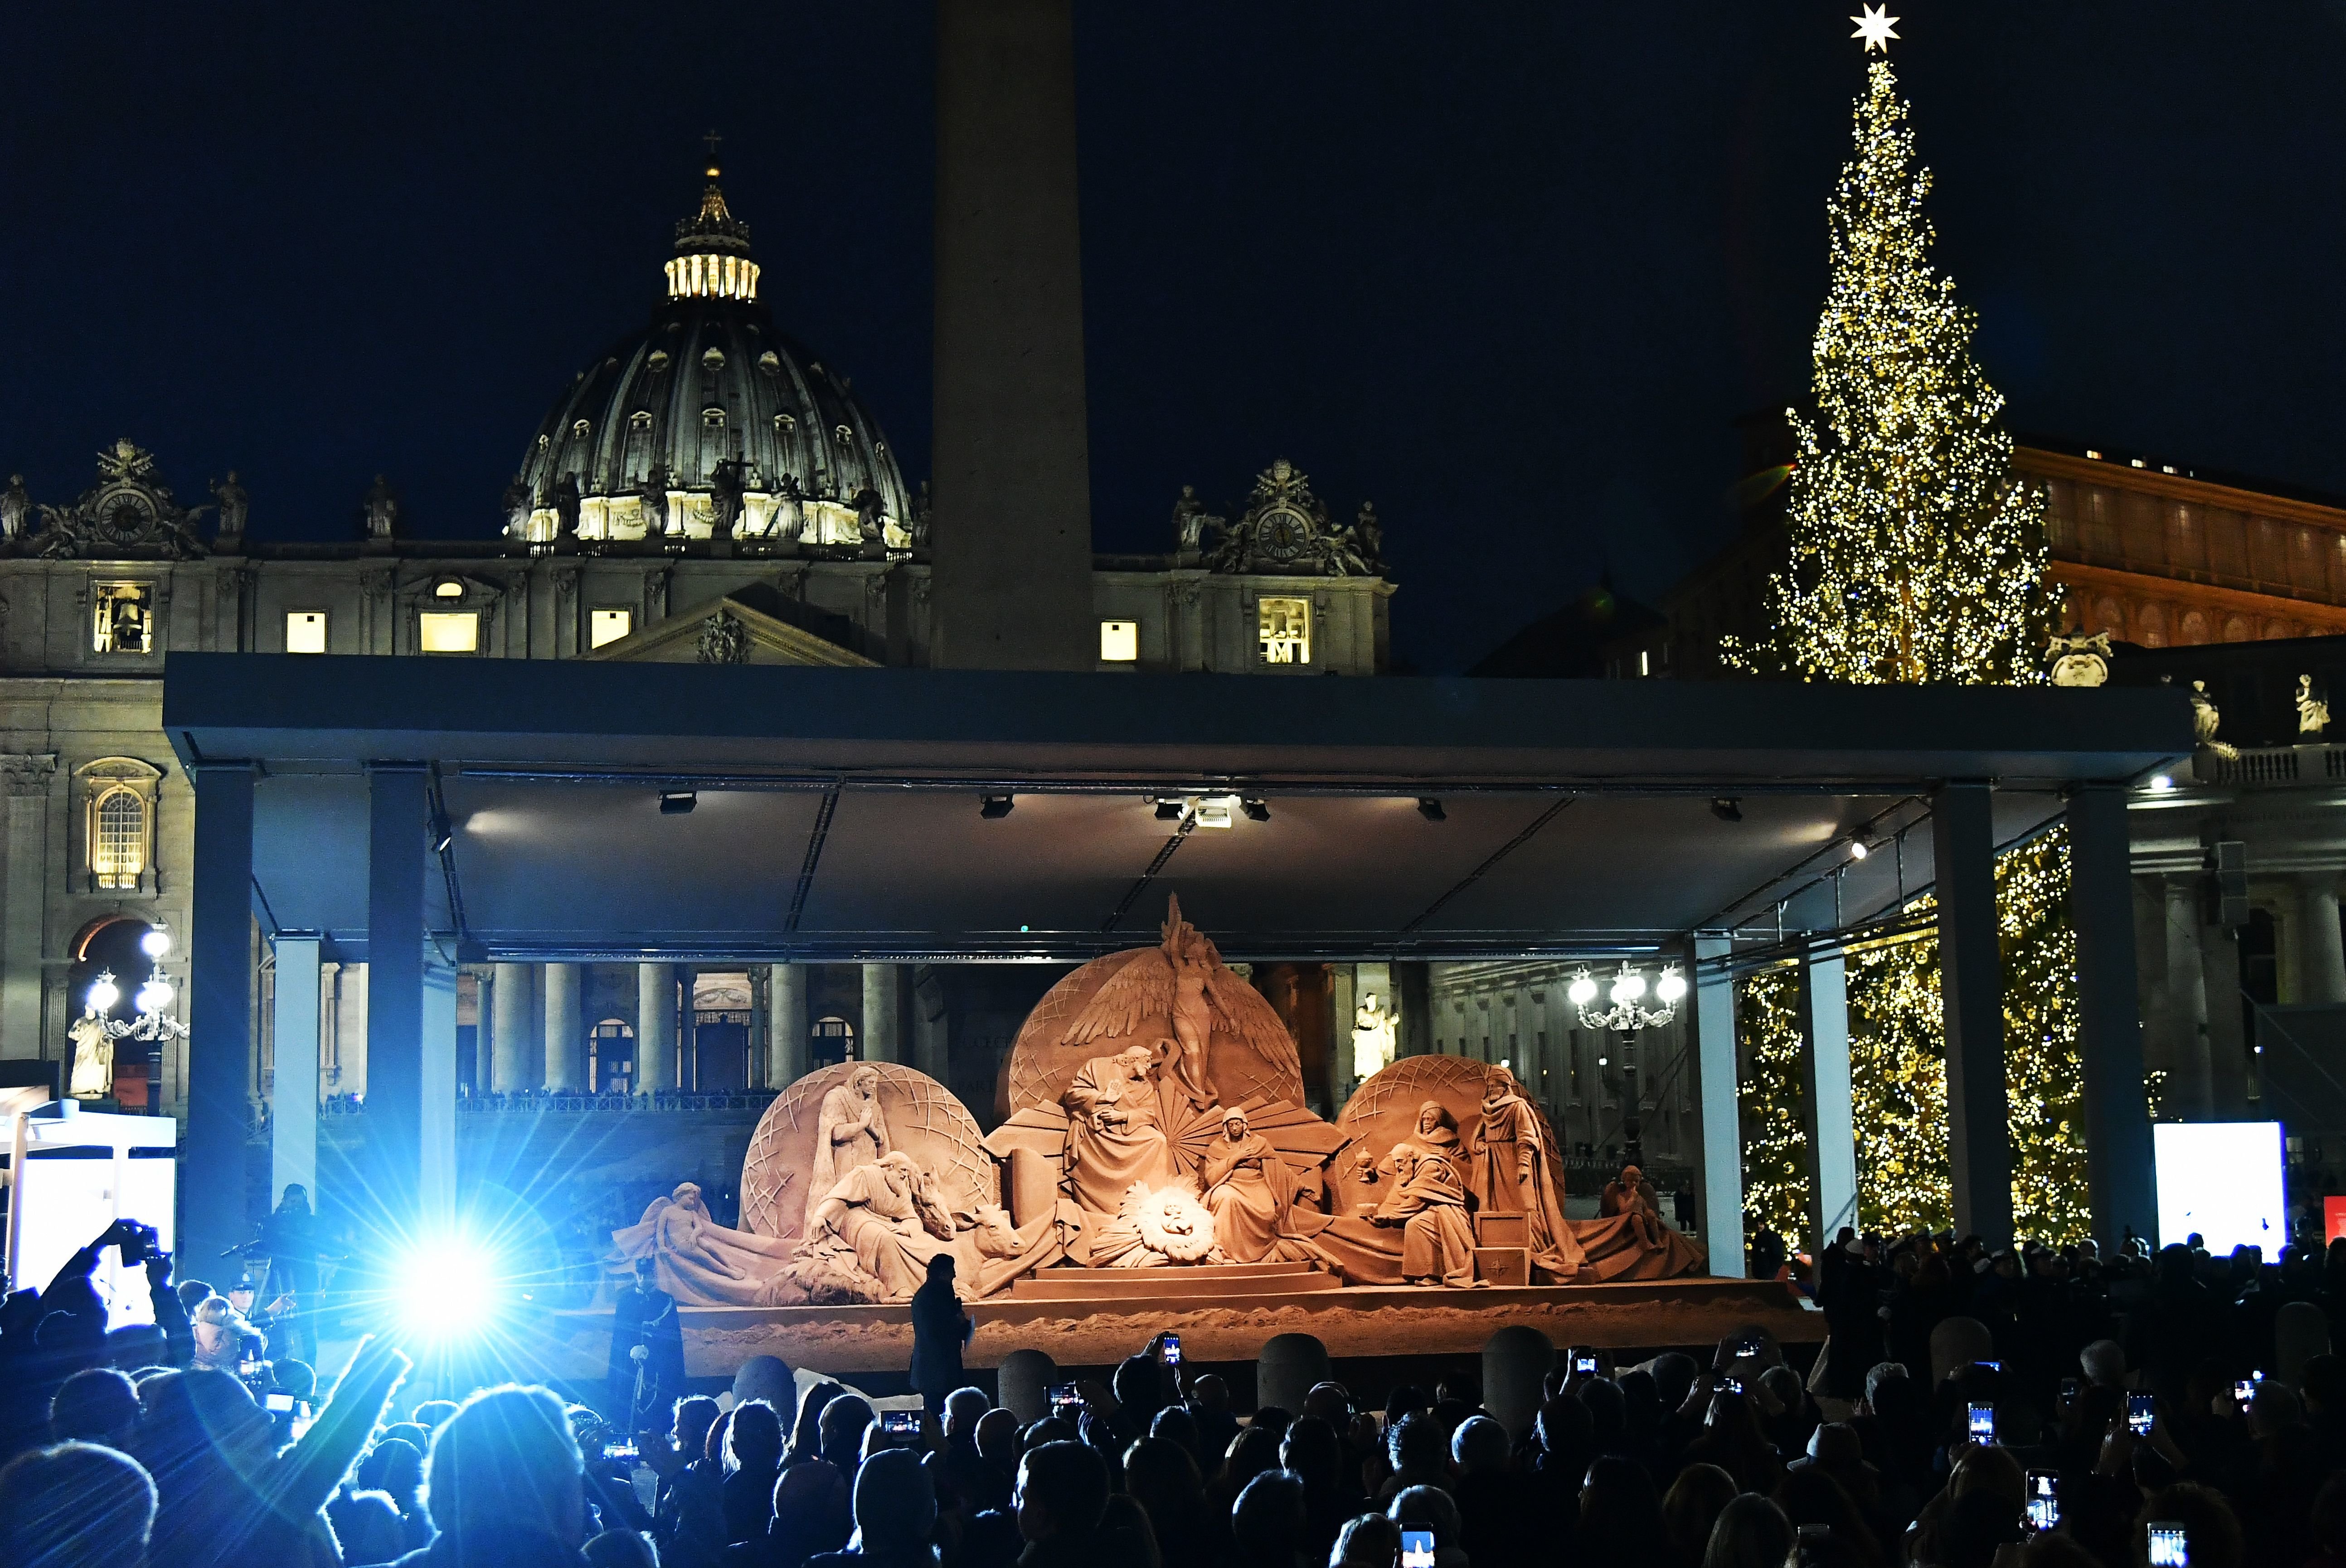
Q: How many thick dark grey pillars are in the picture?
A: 4